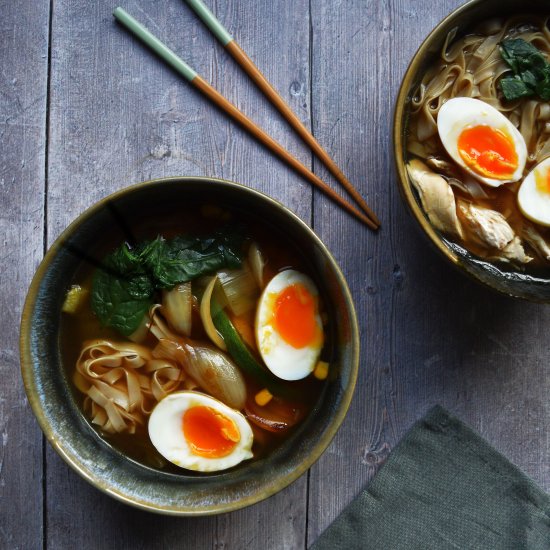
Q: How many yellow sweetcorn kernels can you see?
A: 2